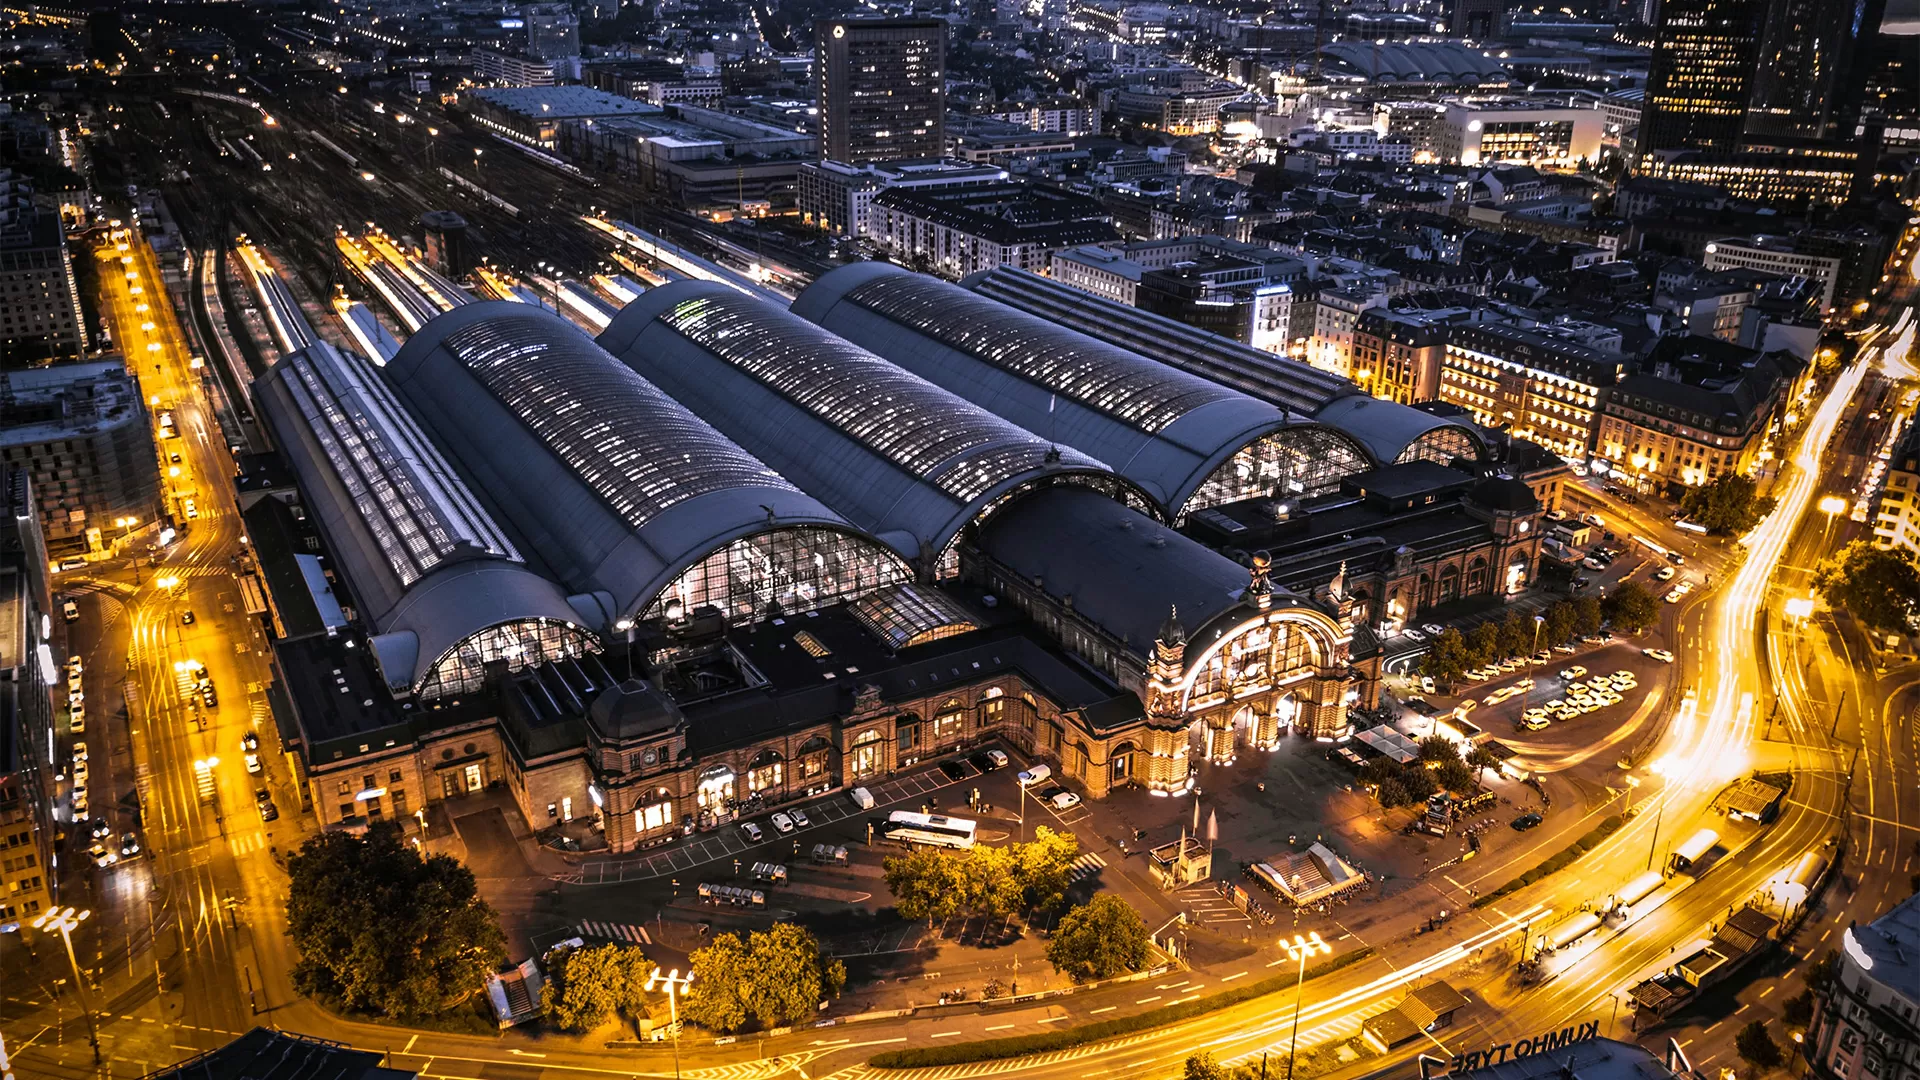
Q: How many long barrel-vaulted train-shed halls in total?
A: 5